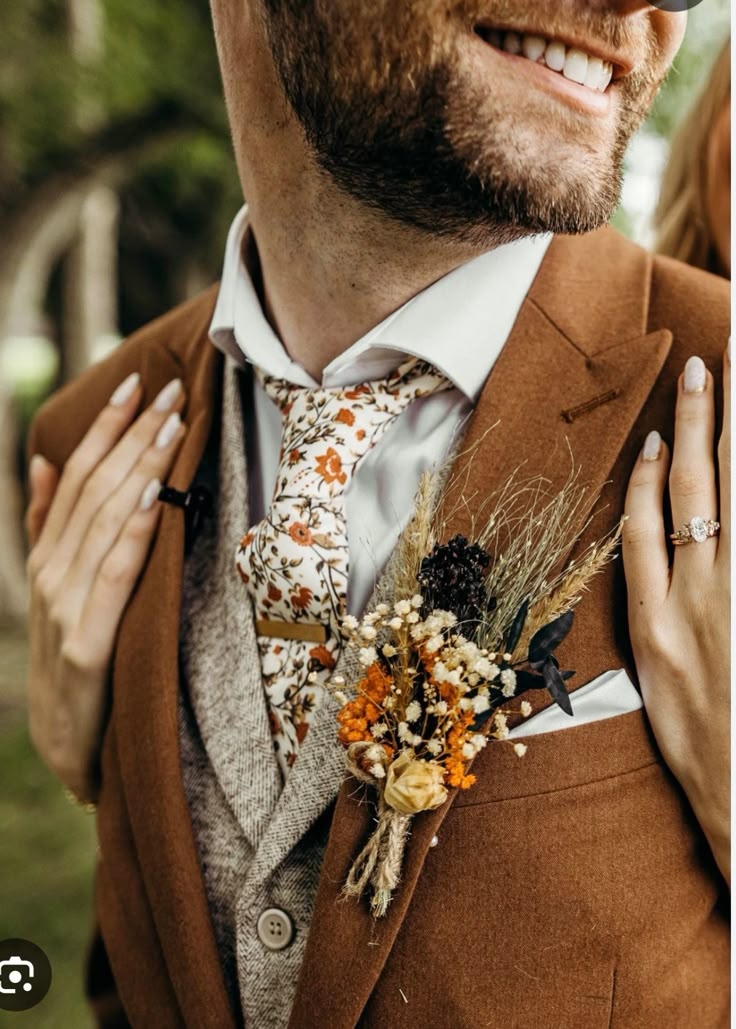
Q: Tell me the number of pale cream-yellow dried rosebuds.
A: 1